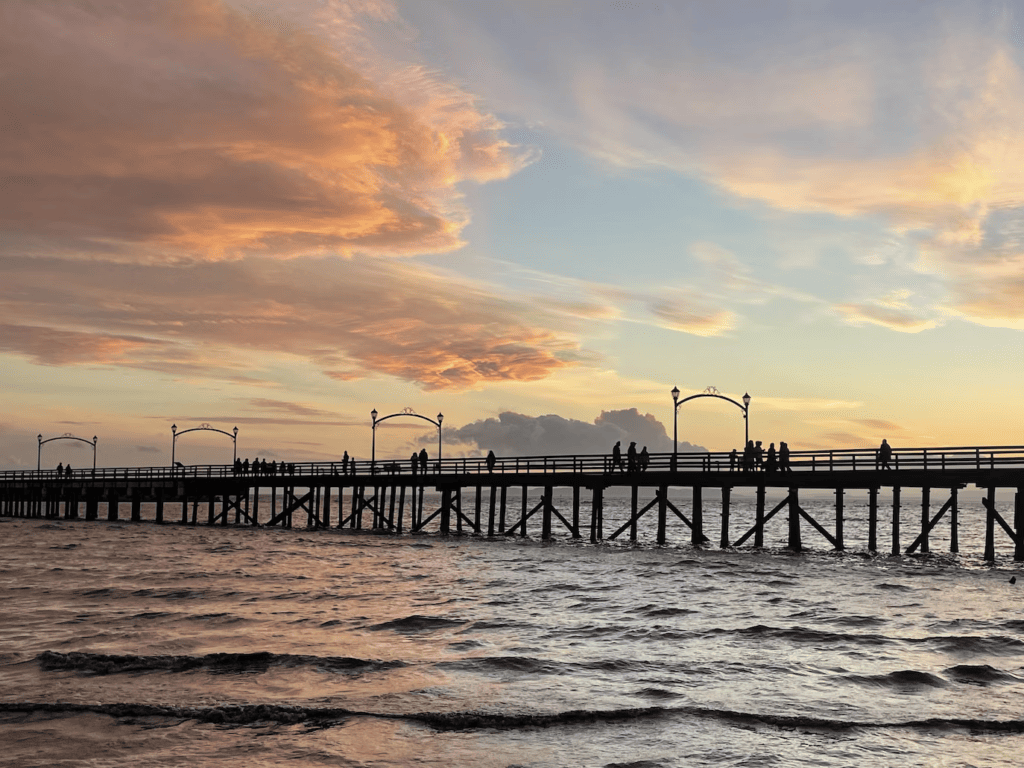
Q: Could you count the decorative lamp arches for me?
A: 4